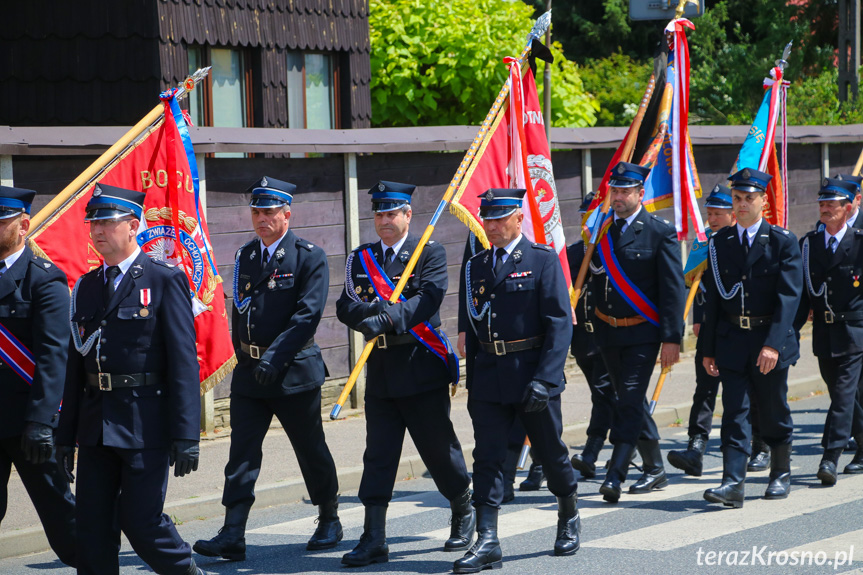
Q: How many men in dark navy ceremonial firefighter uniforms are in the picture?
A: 11